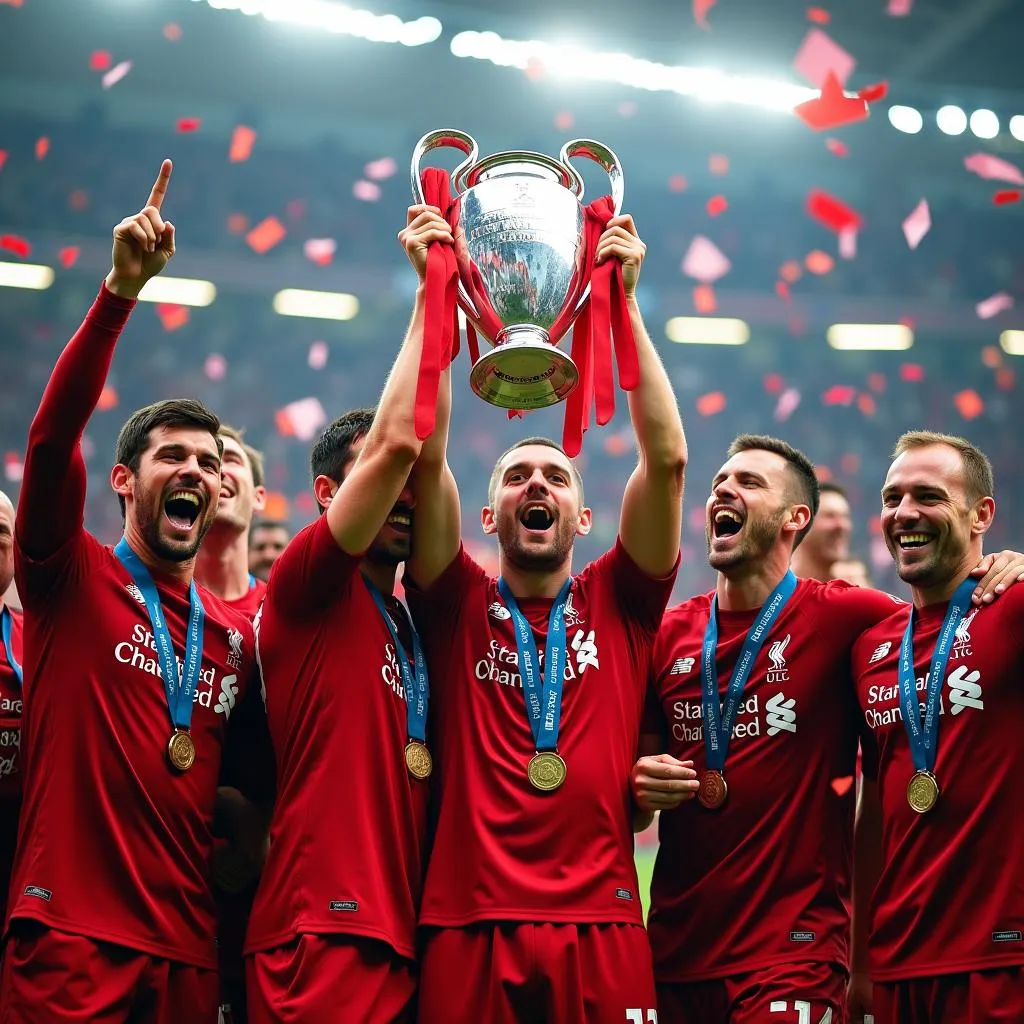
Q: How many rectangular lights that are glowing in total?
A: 6